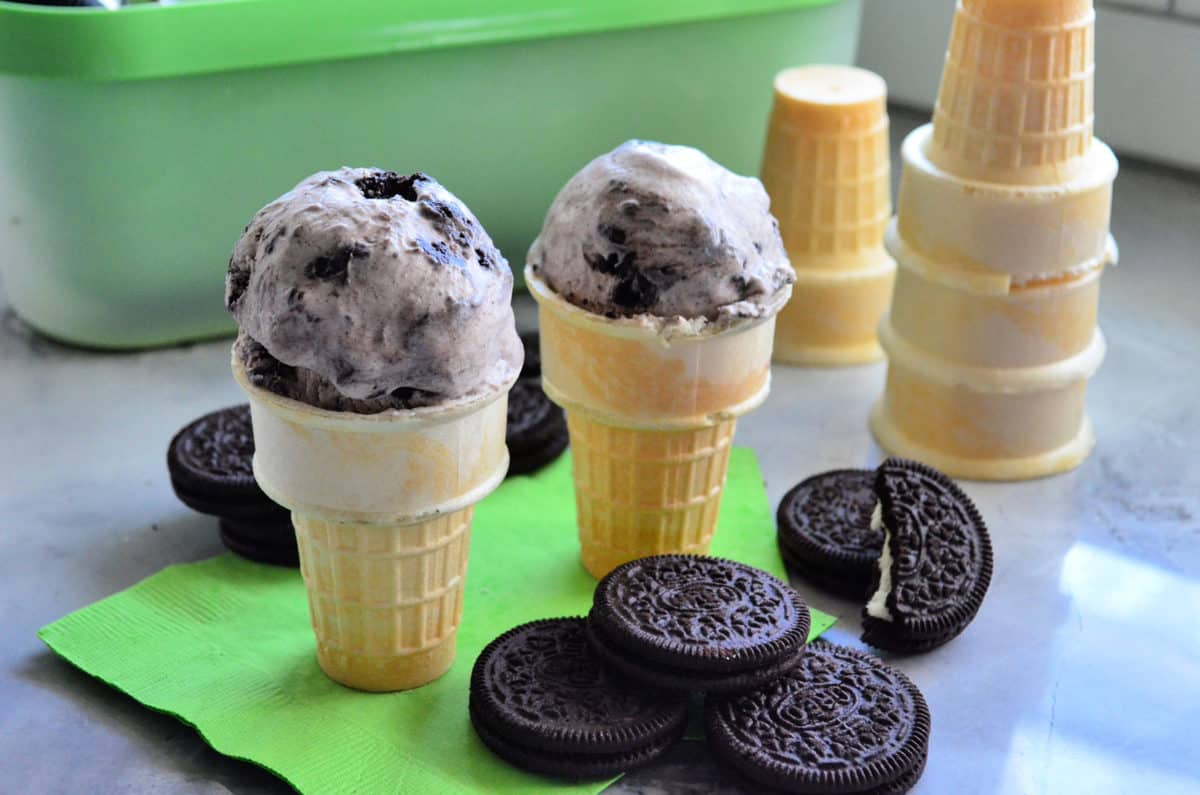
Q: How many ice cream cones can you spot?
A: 6